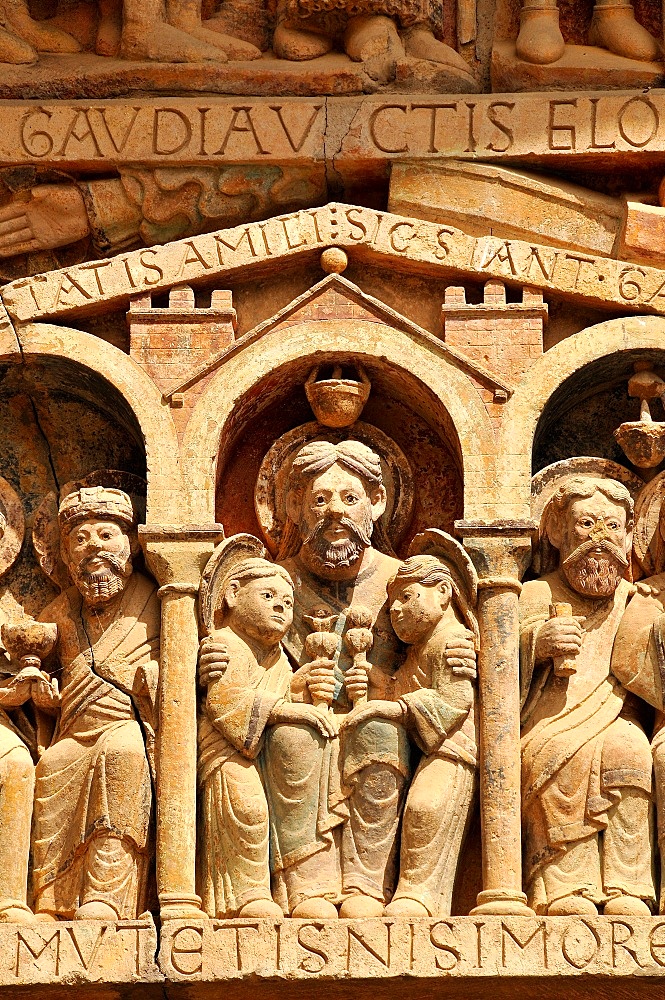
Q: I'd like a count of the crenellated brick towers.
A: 2